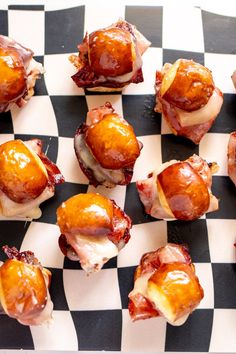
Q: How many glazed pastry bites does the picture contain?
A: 9